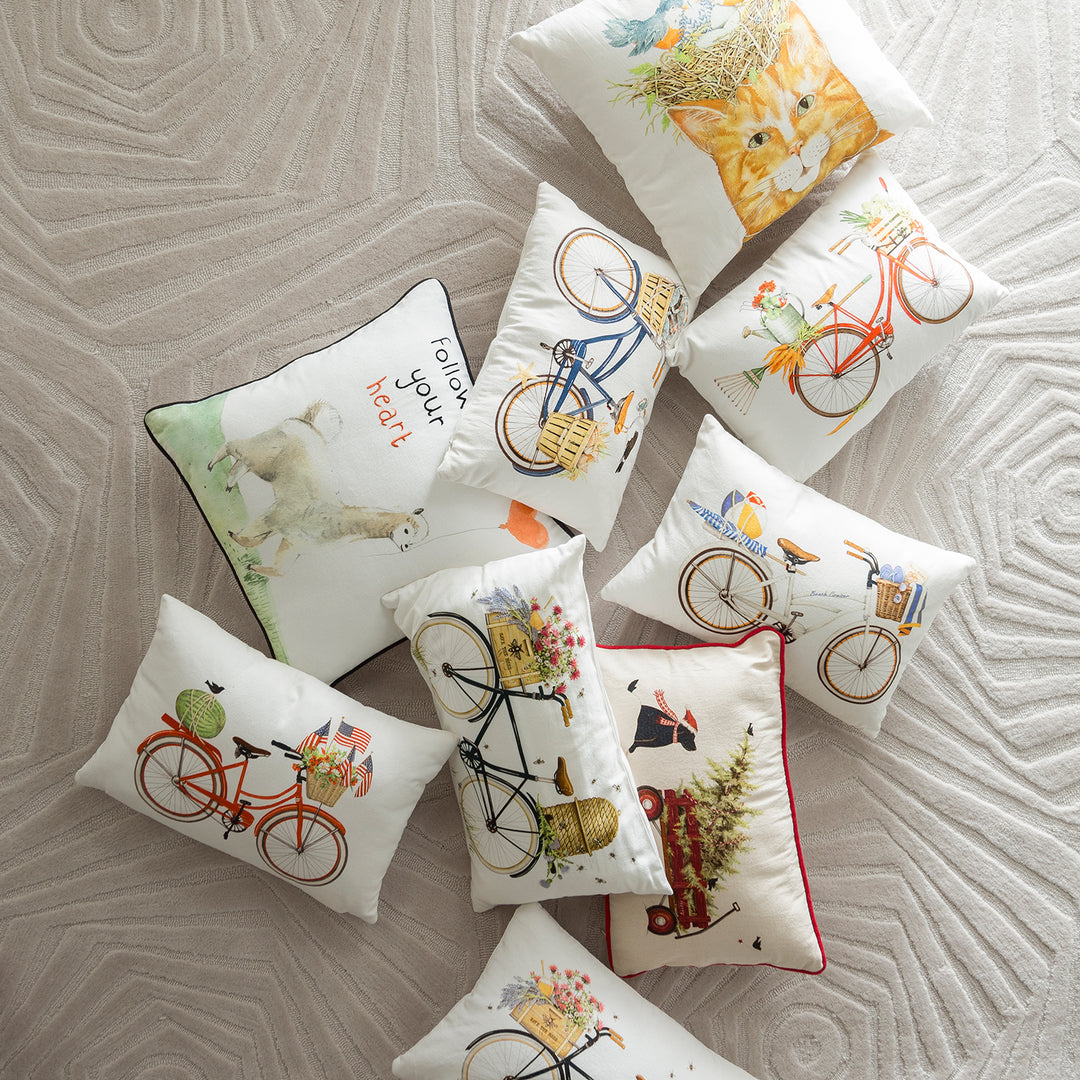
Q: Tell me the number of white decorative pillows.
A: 9